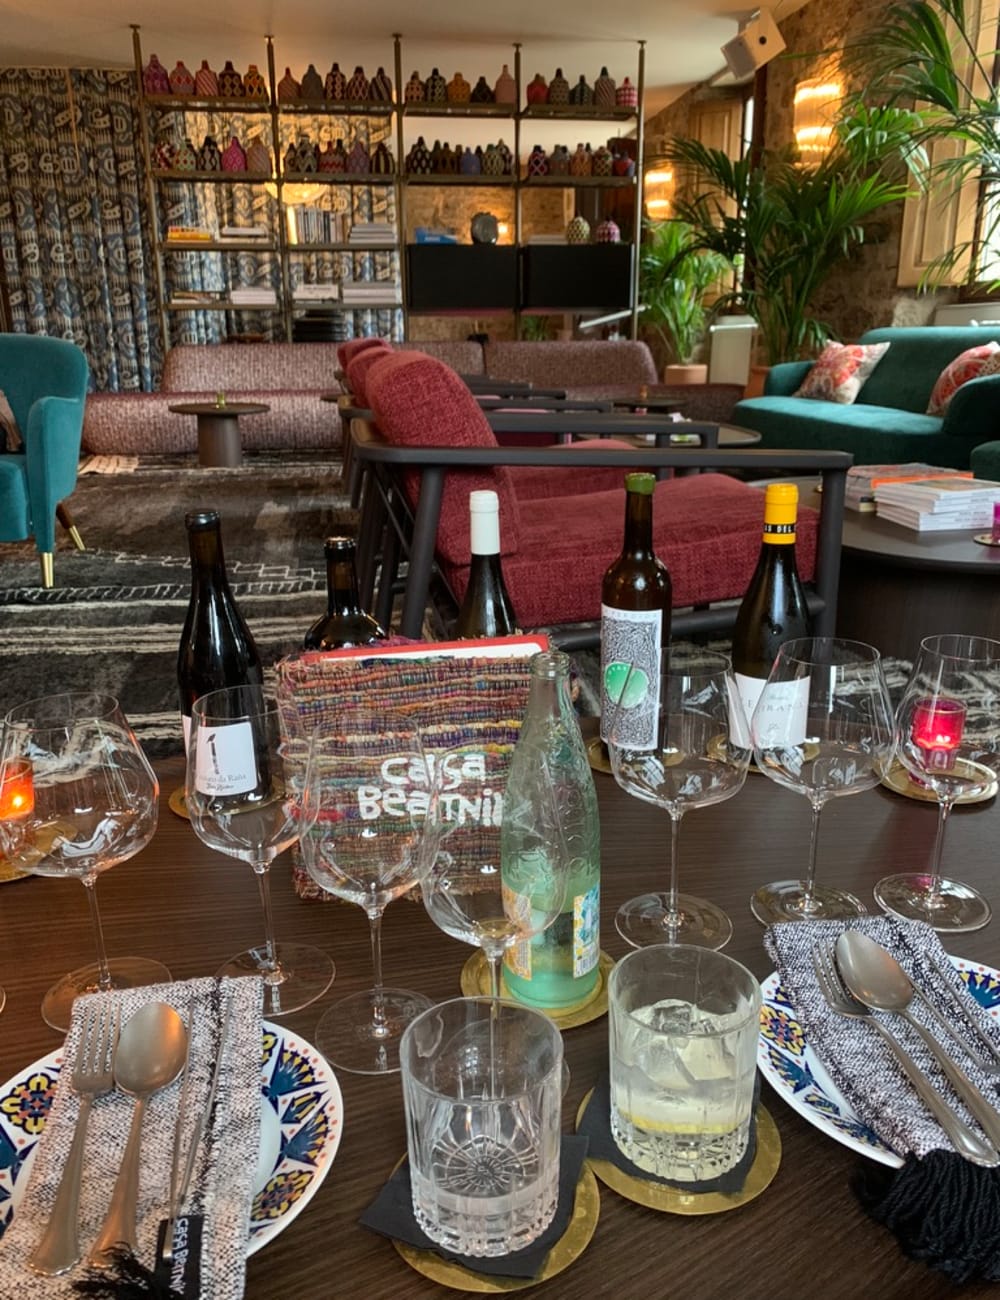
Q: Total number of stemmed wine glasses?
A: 7